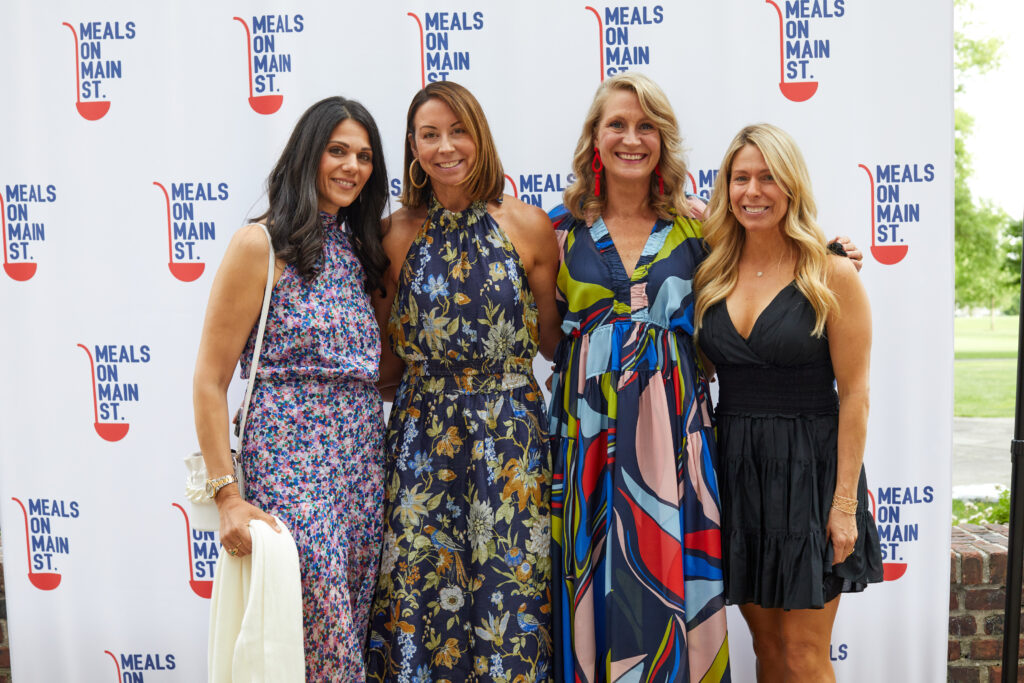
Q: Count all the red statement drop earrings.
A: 2